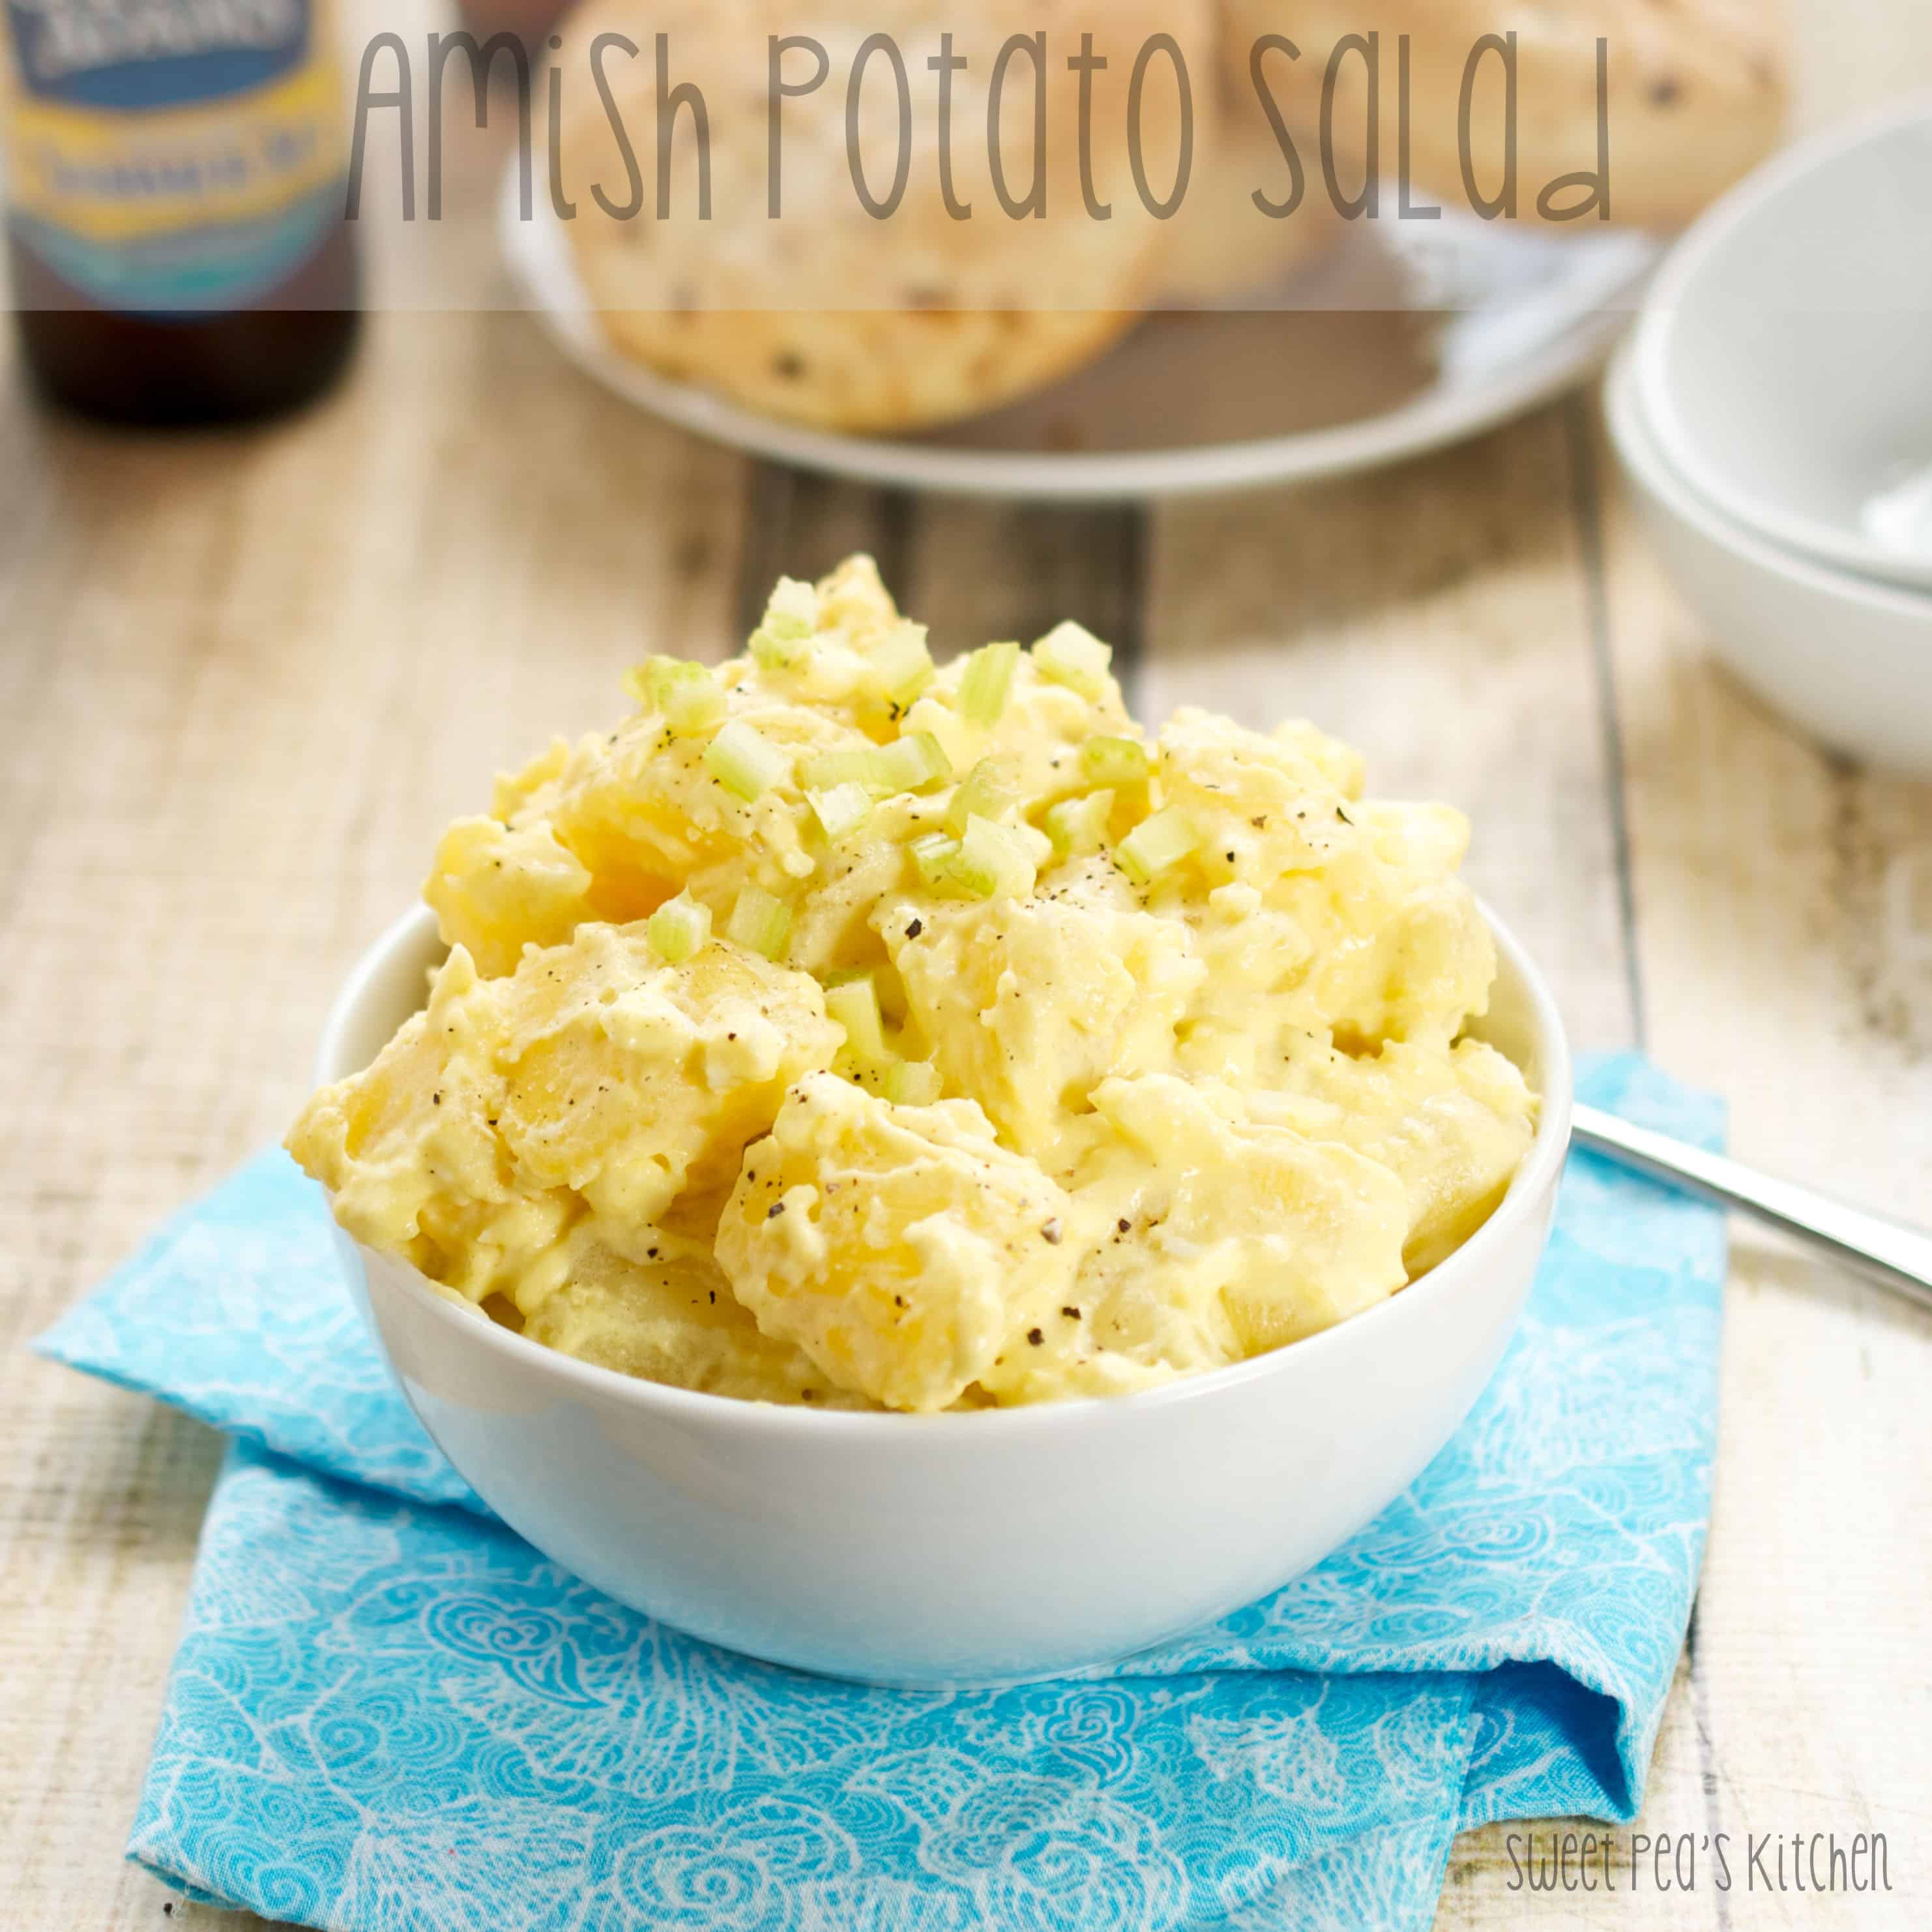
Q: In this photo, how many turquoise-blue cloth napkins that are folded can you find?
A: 1